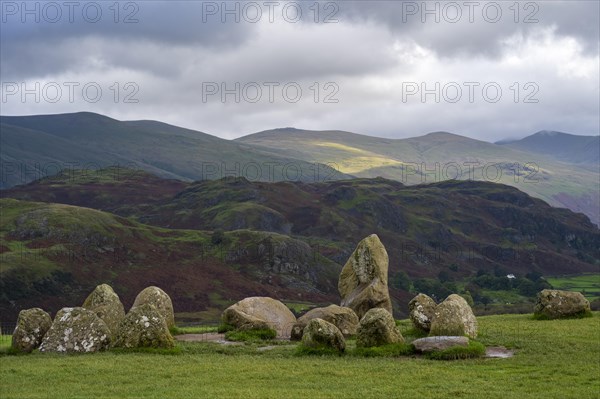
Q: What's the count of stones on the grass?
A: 14